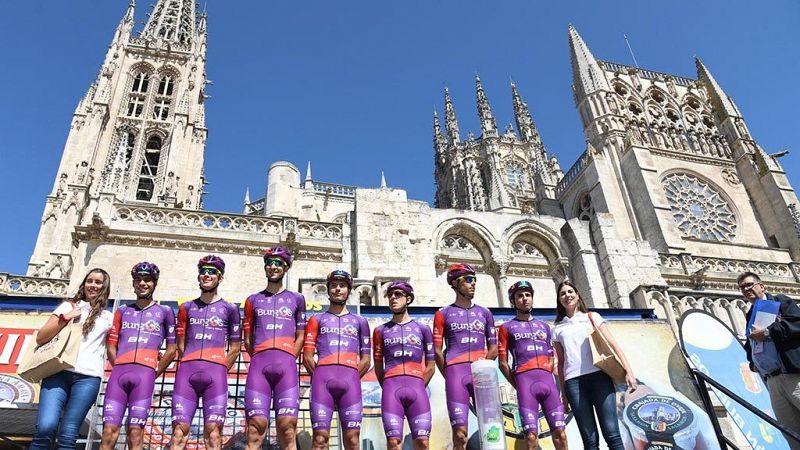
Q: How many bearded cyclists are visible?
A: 1